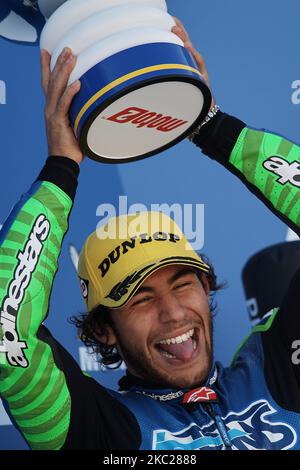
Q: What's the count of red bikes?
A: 0